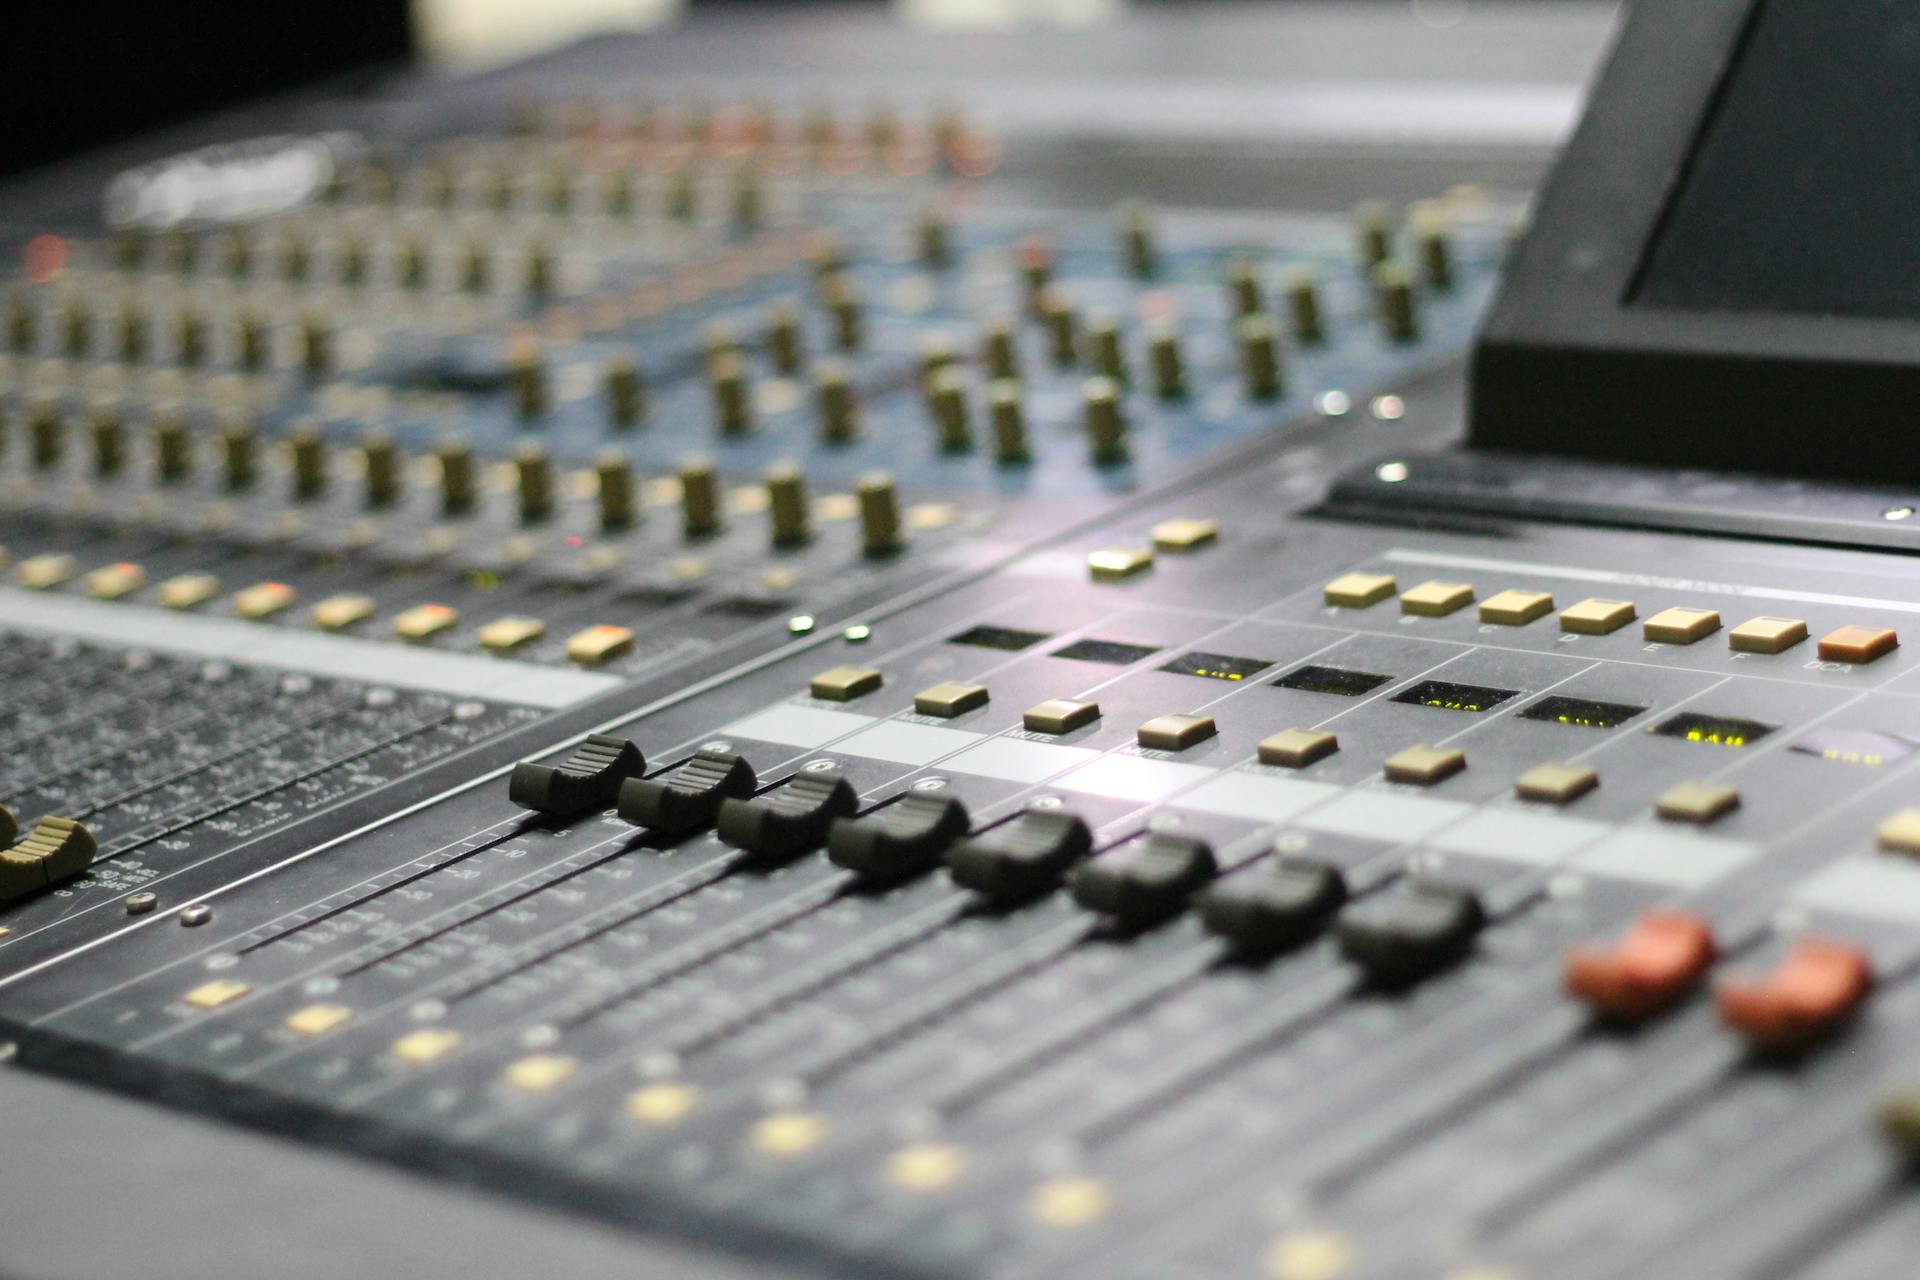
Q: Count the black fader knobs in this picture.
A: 8